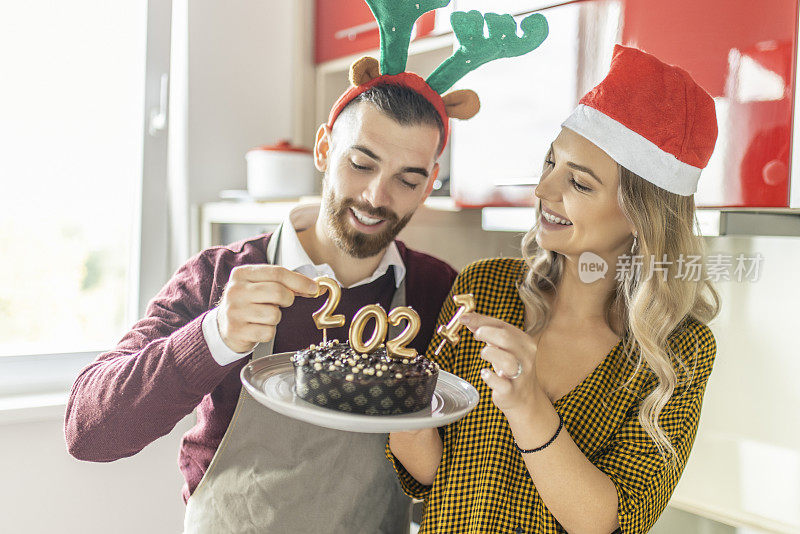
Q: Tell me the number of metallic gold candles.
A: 4